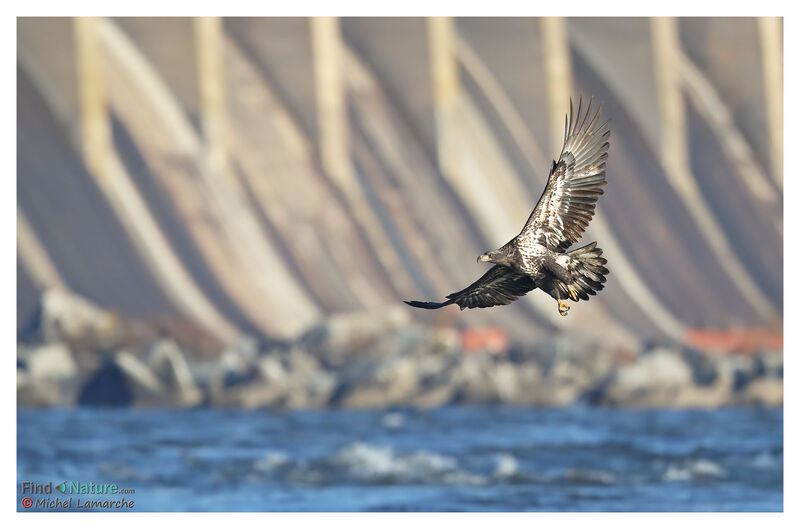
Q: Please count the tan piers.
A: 7